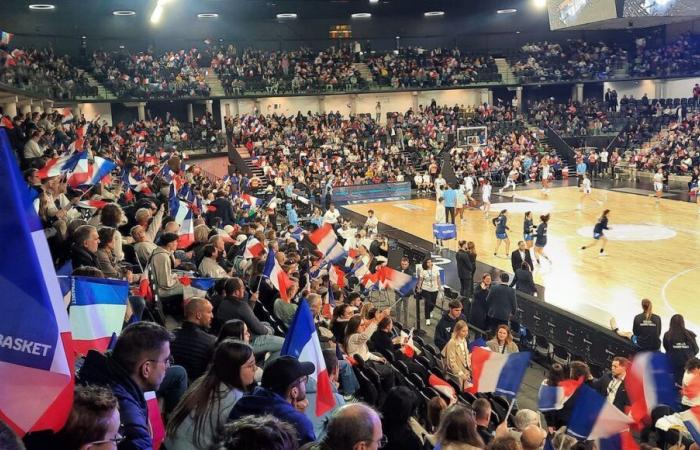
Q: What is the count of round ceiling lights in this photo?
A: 7